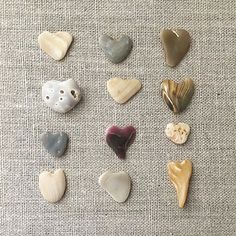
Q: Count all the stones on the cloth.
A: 12